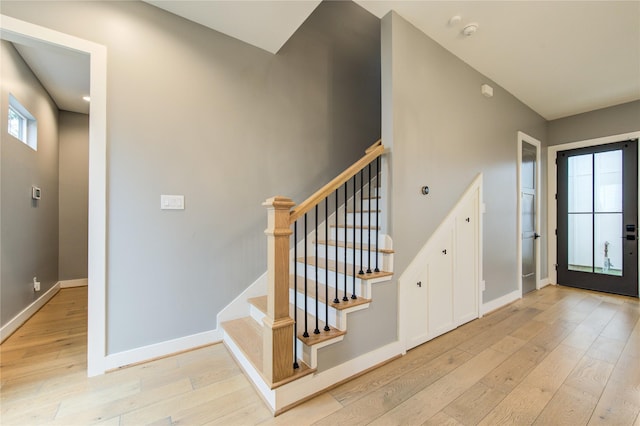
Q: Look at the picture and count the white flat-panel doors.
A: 3